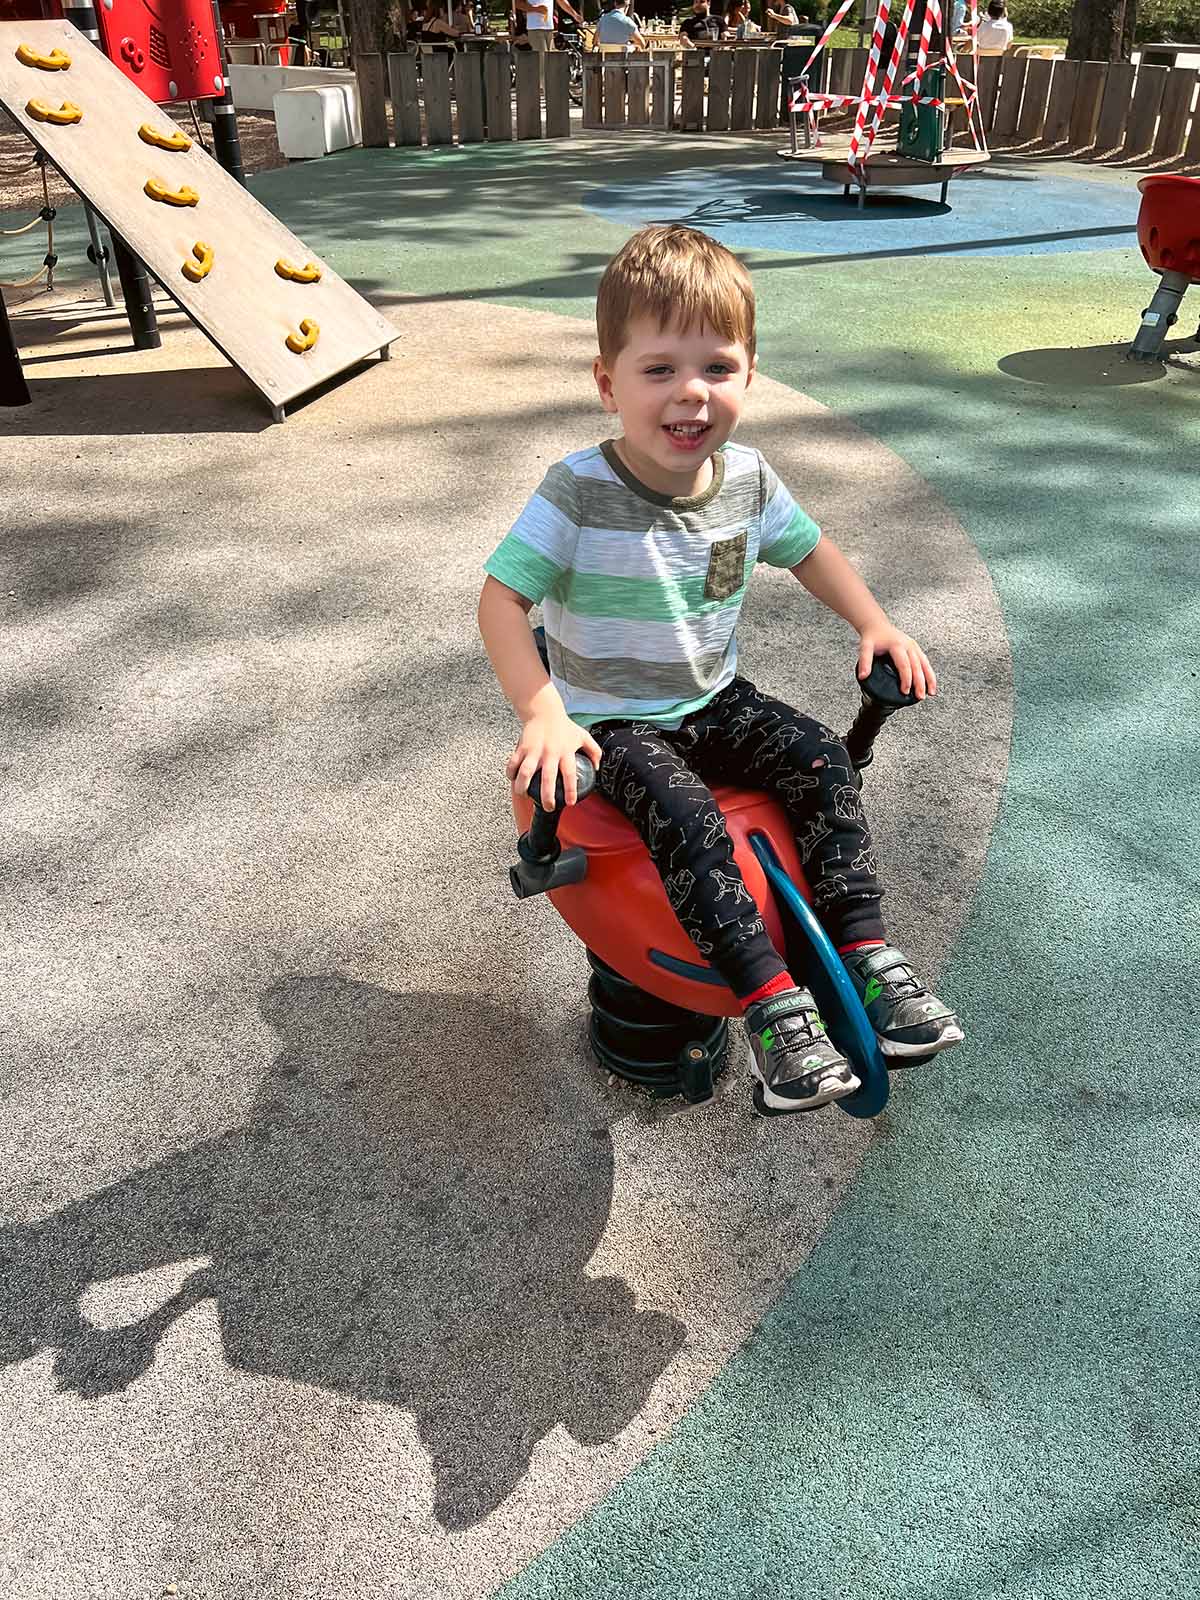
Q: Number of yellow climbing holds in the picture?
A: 7